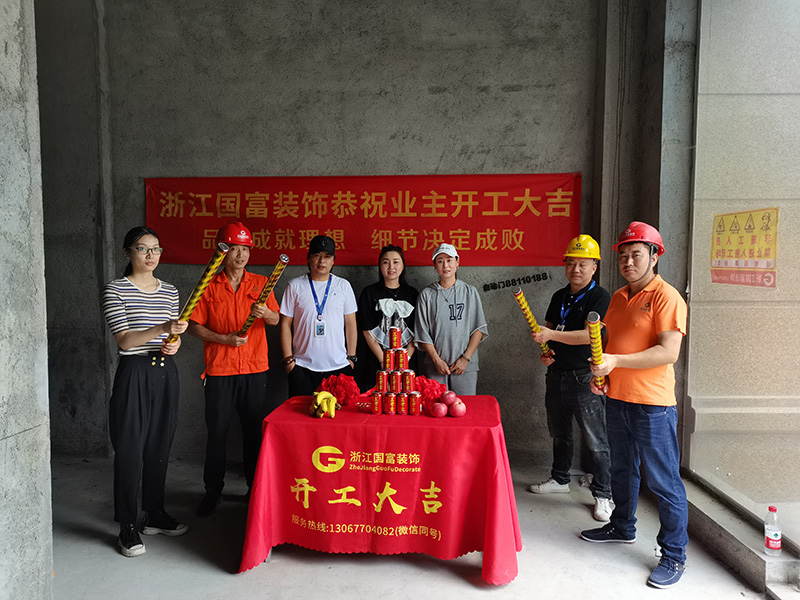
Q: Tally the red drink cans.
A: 10